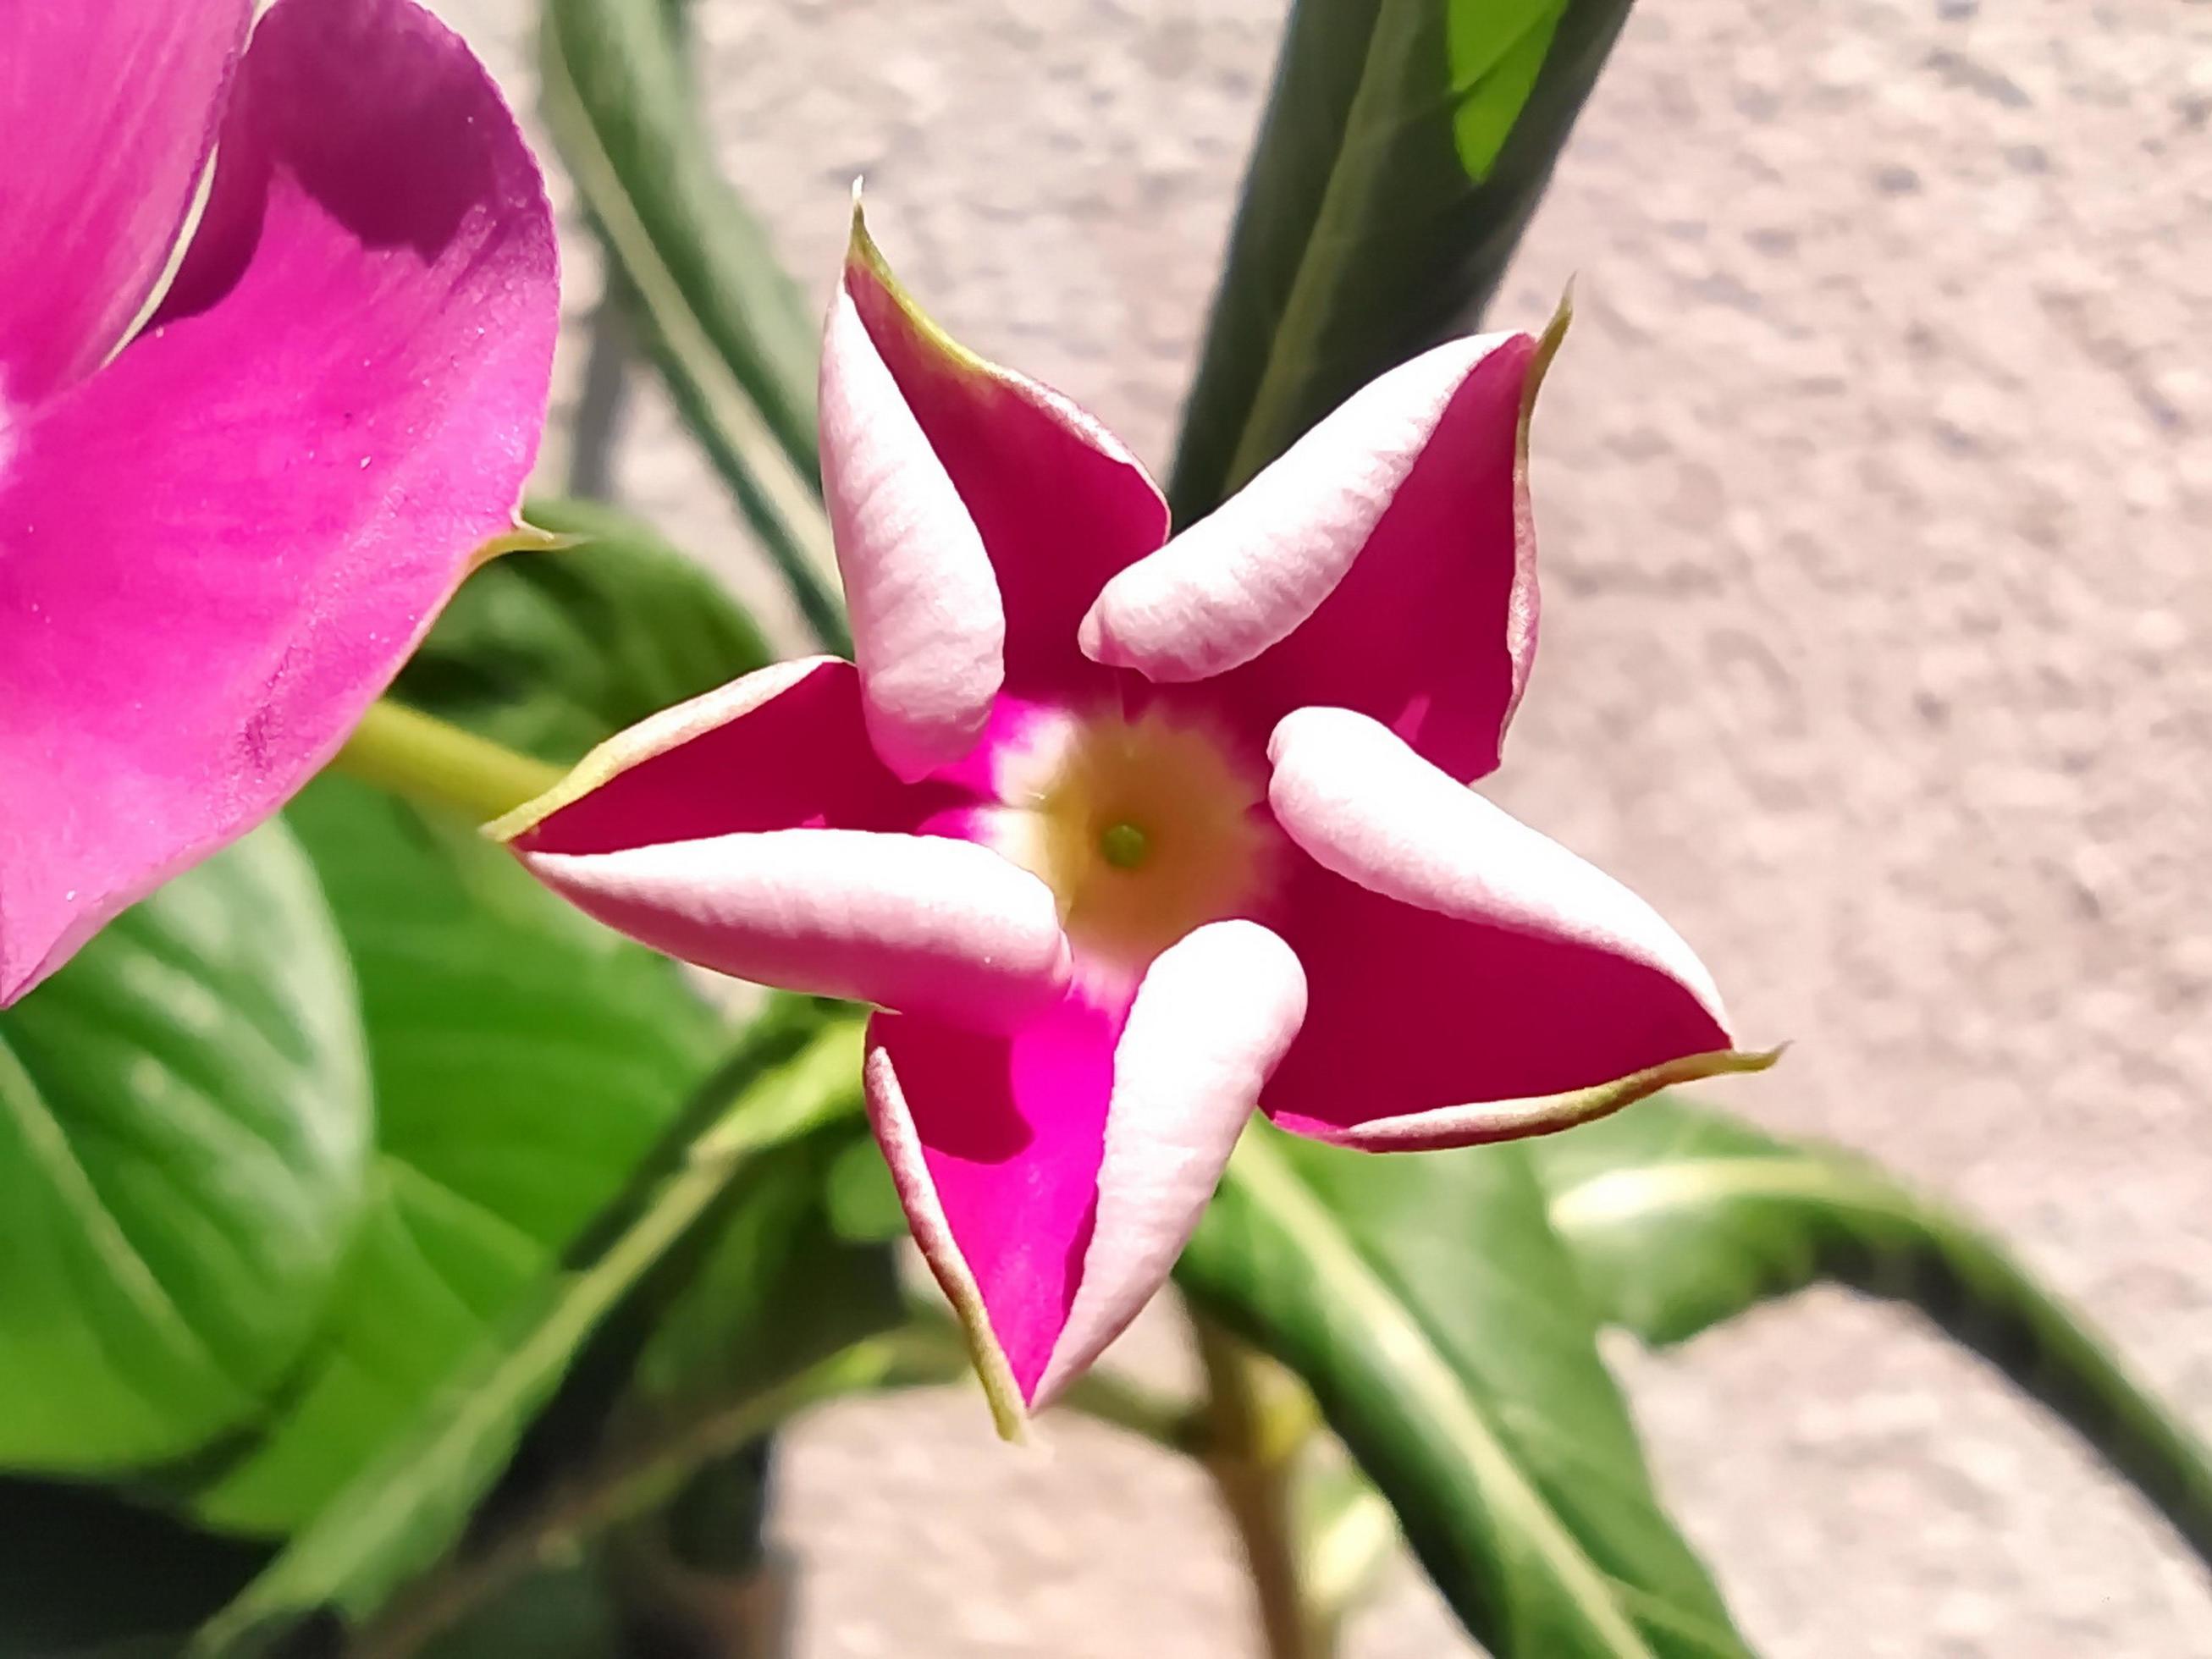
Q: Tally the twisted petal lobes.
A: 5